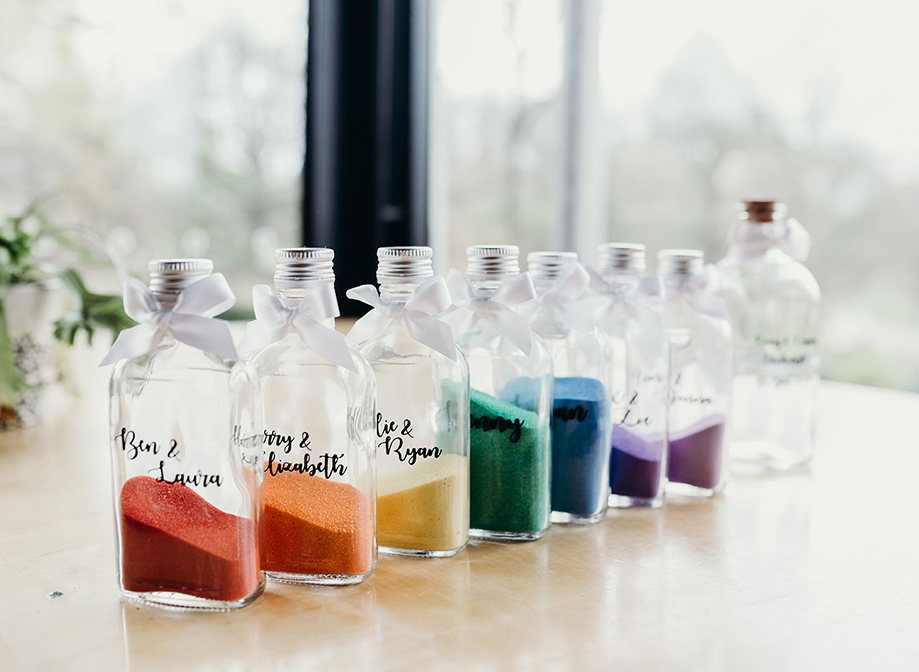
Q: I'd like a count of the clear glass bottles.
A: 8